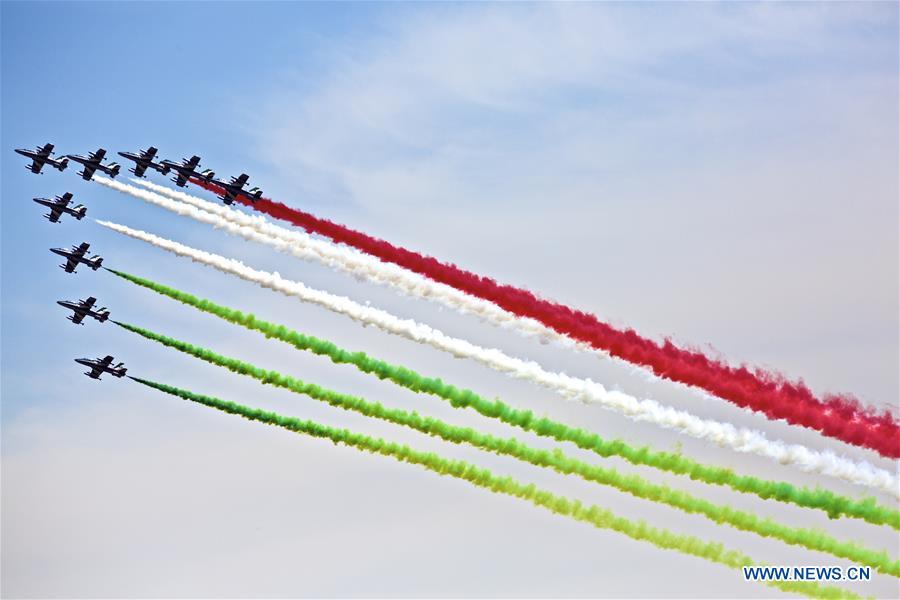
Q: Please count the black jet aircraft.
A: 9